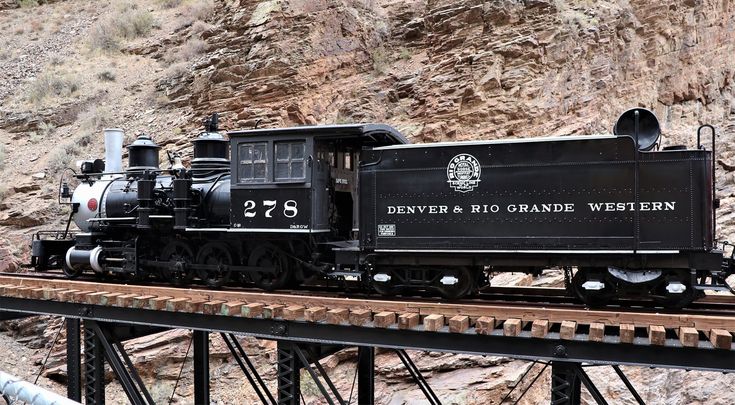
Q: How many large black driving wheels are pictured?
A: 3